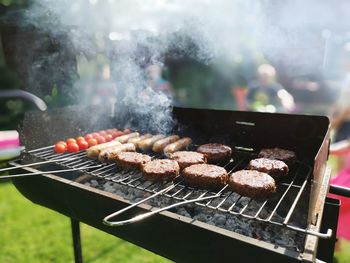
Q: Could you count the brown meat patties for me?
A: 8